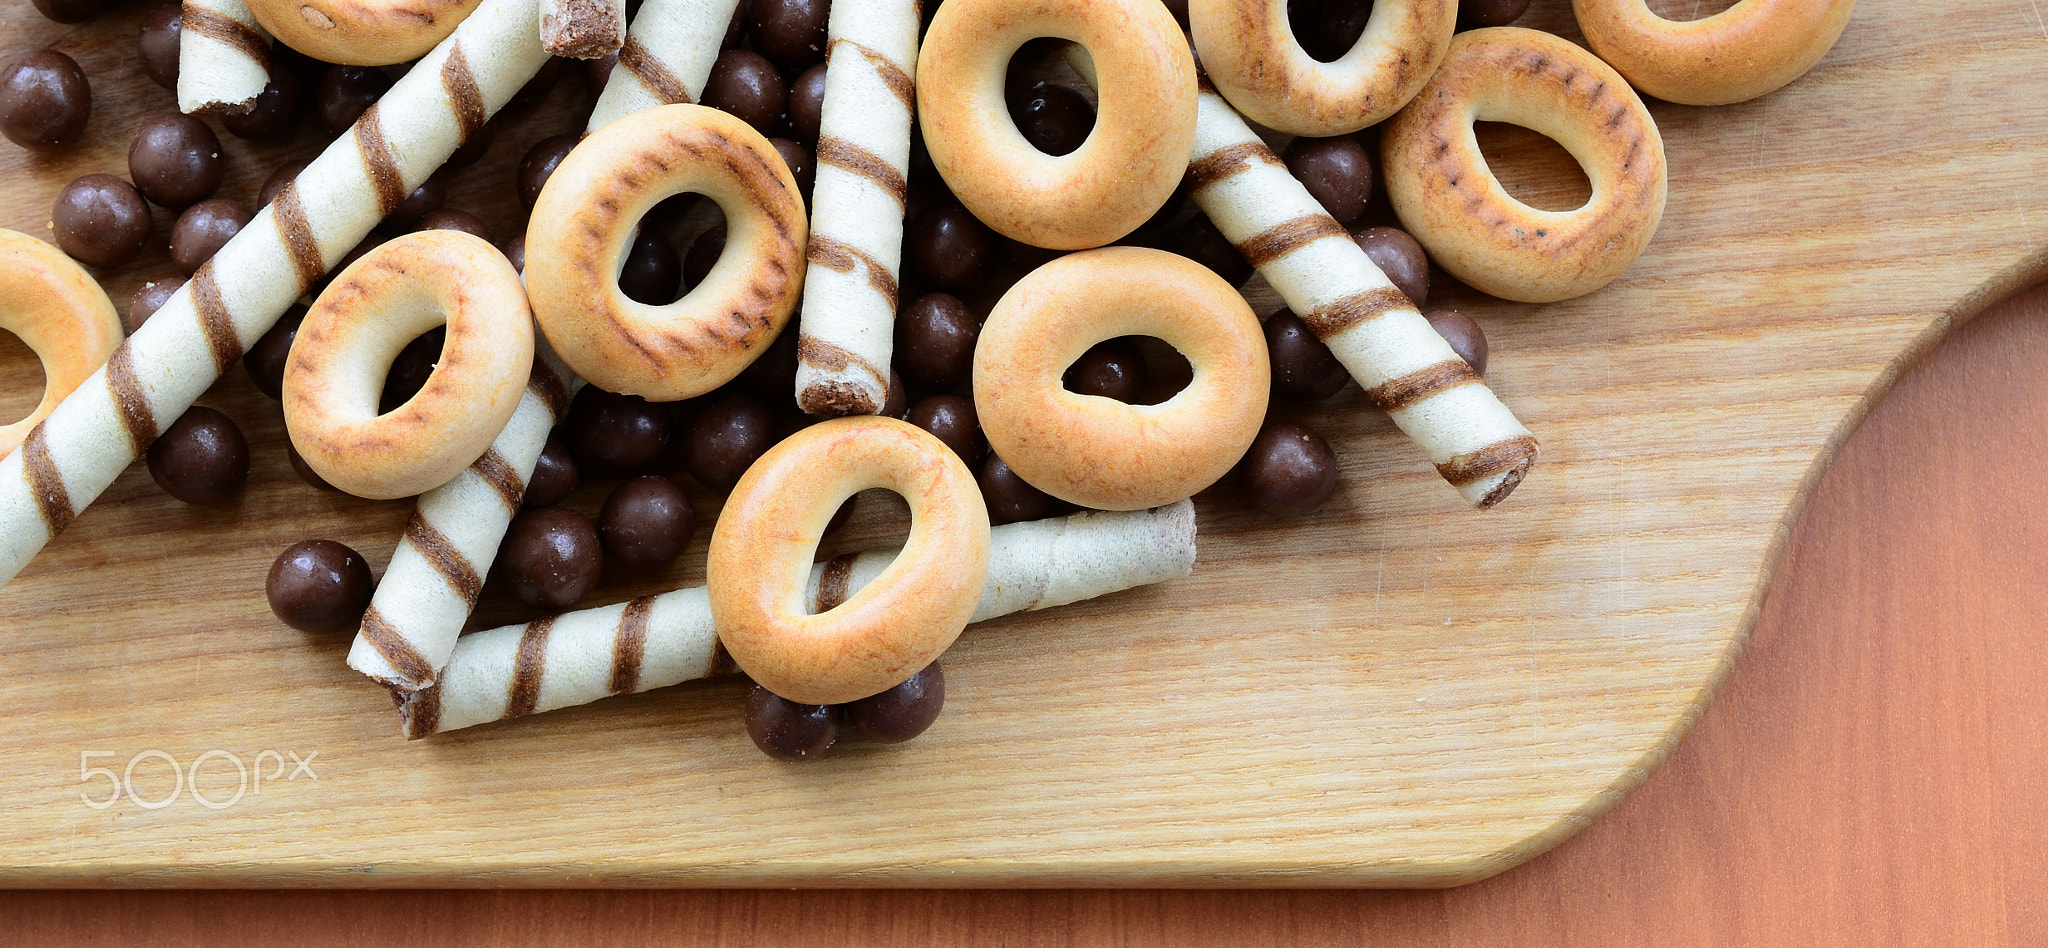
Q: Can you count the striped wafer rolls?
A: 7